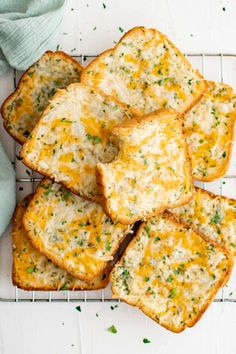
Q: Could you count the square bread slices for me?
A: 9